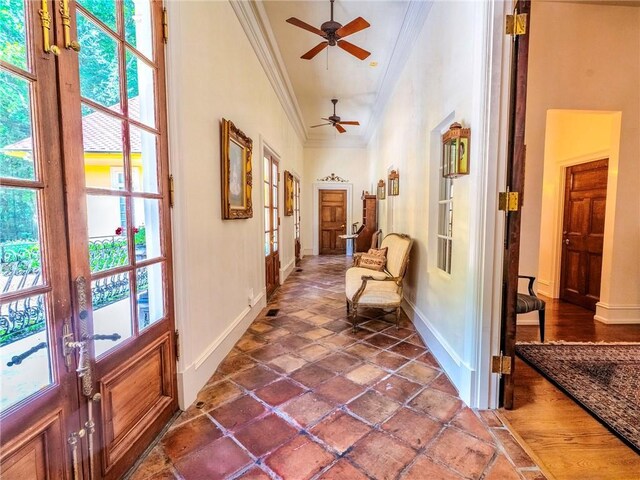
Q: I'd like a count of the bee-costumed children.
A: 0